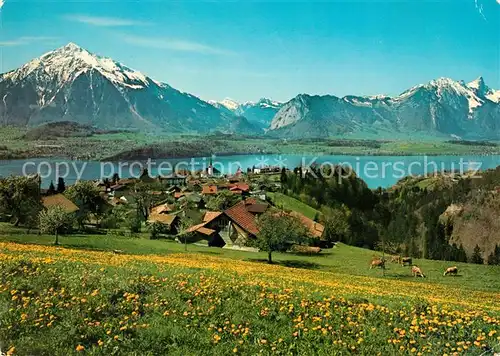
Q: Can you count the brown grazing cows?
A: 5